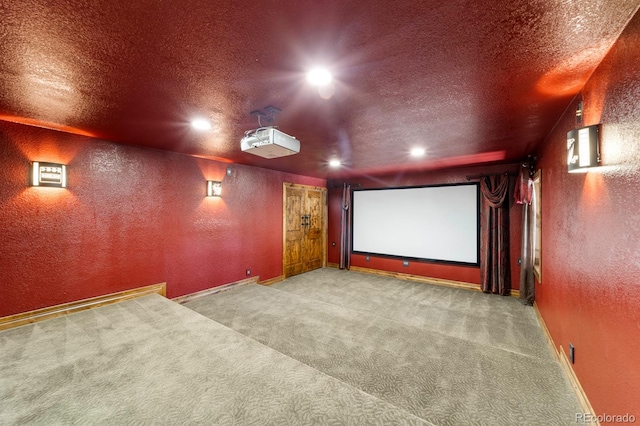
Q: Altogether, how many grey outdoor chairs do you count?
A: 0